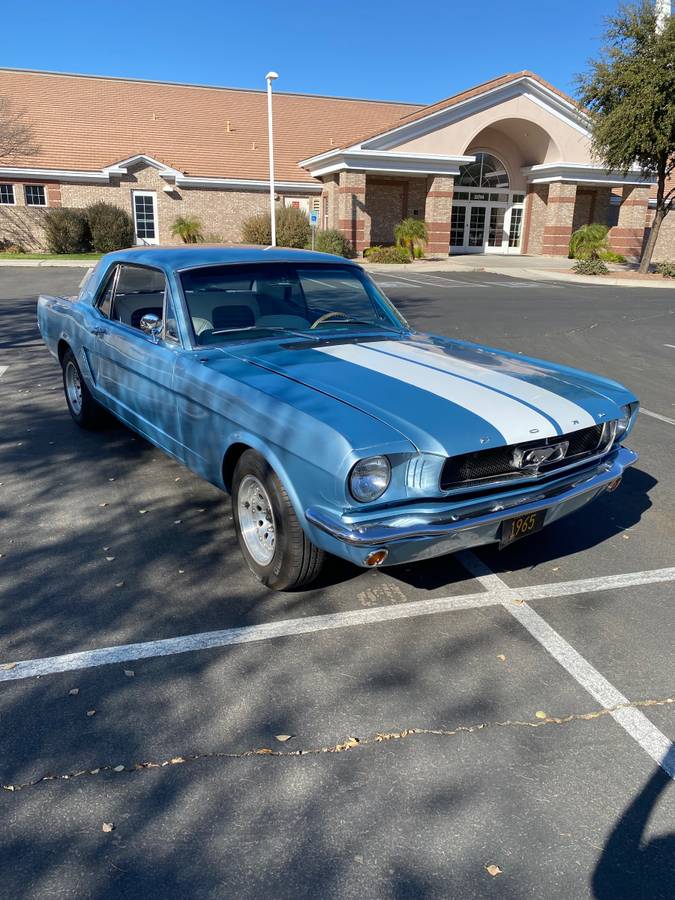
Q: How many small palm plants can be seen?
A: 3